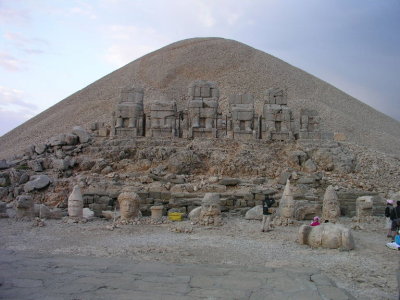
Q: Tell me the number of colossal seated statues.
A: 5